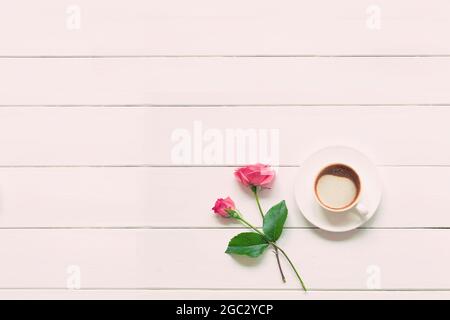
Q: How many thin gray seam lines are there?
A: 5